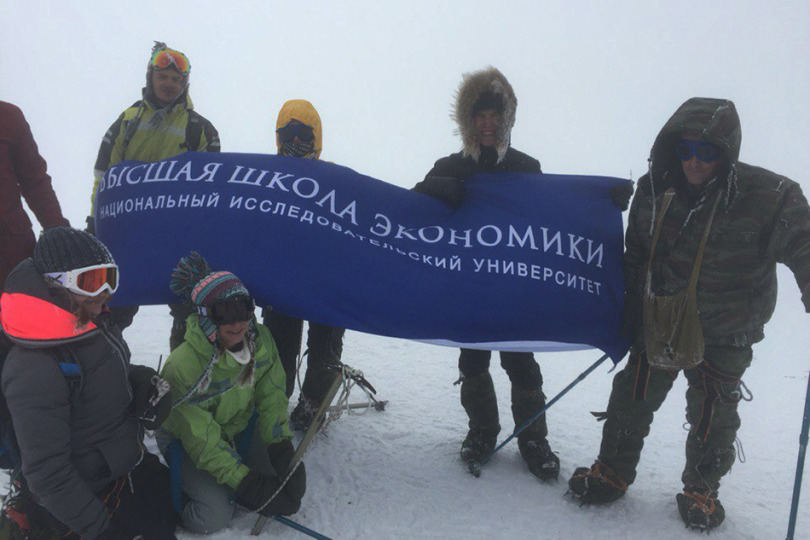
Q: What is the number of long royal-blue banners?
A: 1